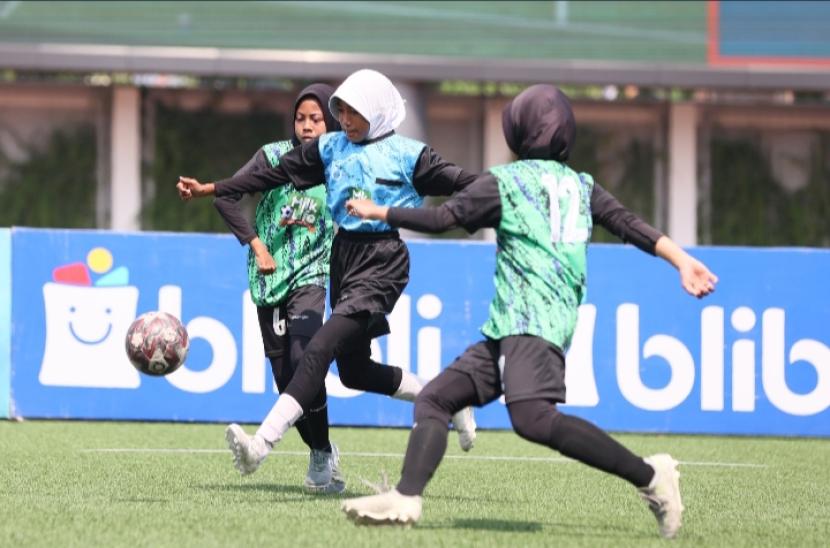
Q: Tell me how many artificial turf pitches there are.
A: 1